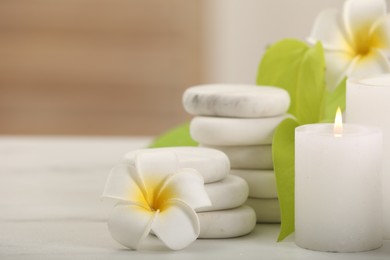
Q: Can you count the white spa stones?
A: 8